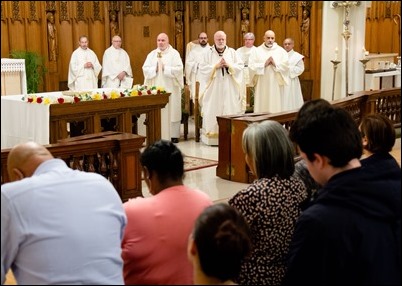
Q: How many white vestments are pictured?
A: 8